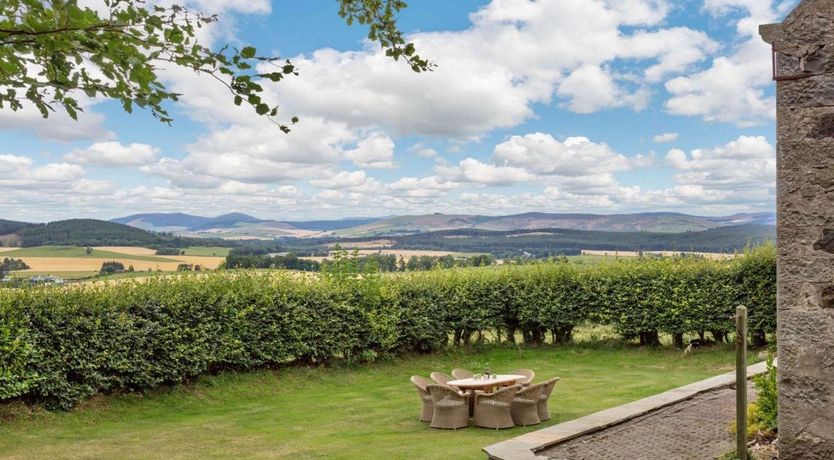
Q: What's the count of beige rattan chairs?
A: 8